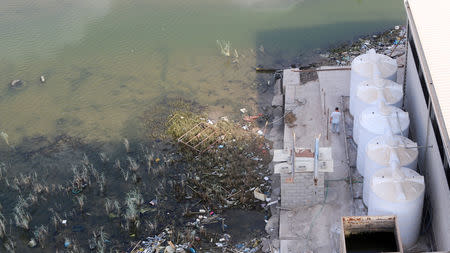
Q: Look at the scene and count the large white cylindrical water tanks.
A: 5